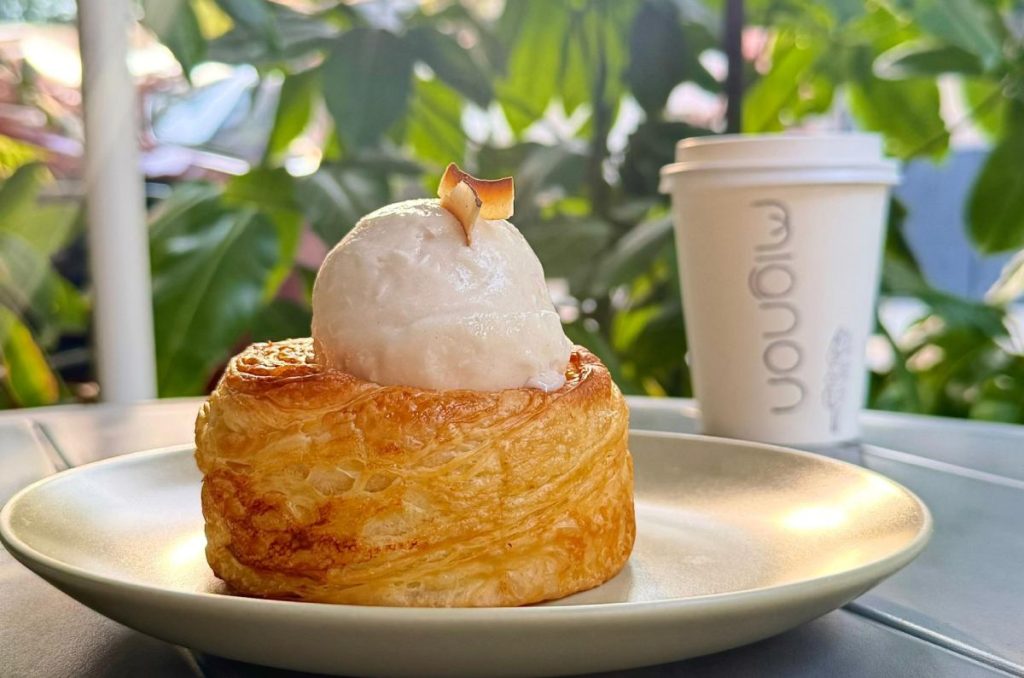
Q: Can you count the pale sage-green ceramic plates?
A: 1